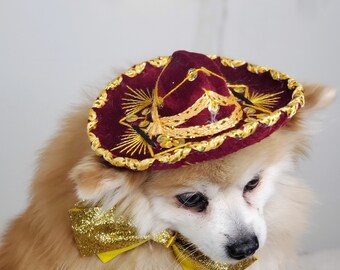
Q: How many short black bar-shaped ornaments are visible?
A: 2